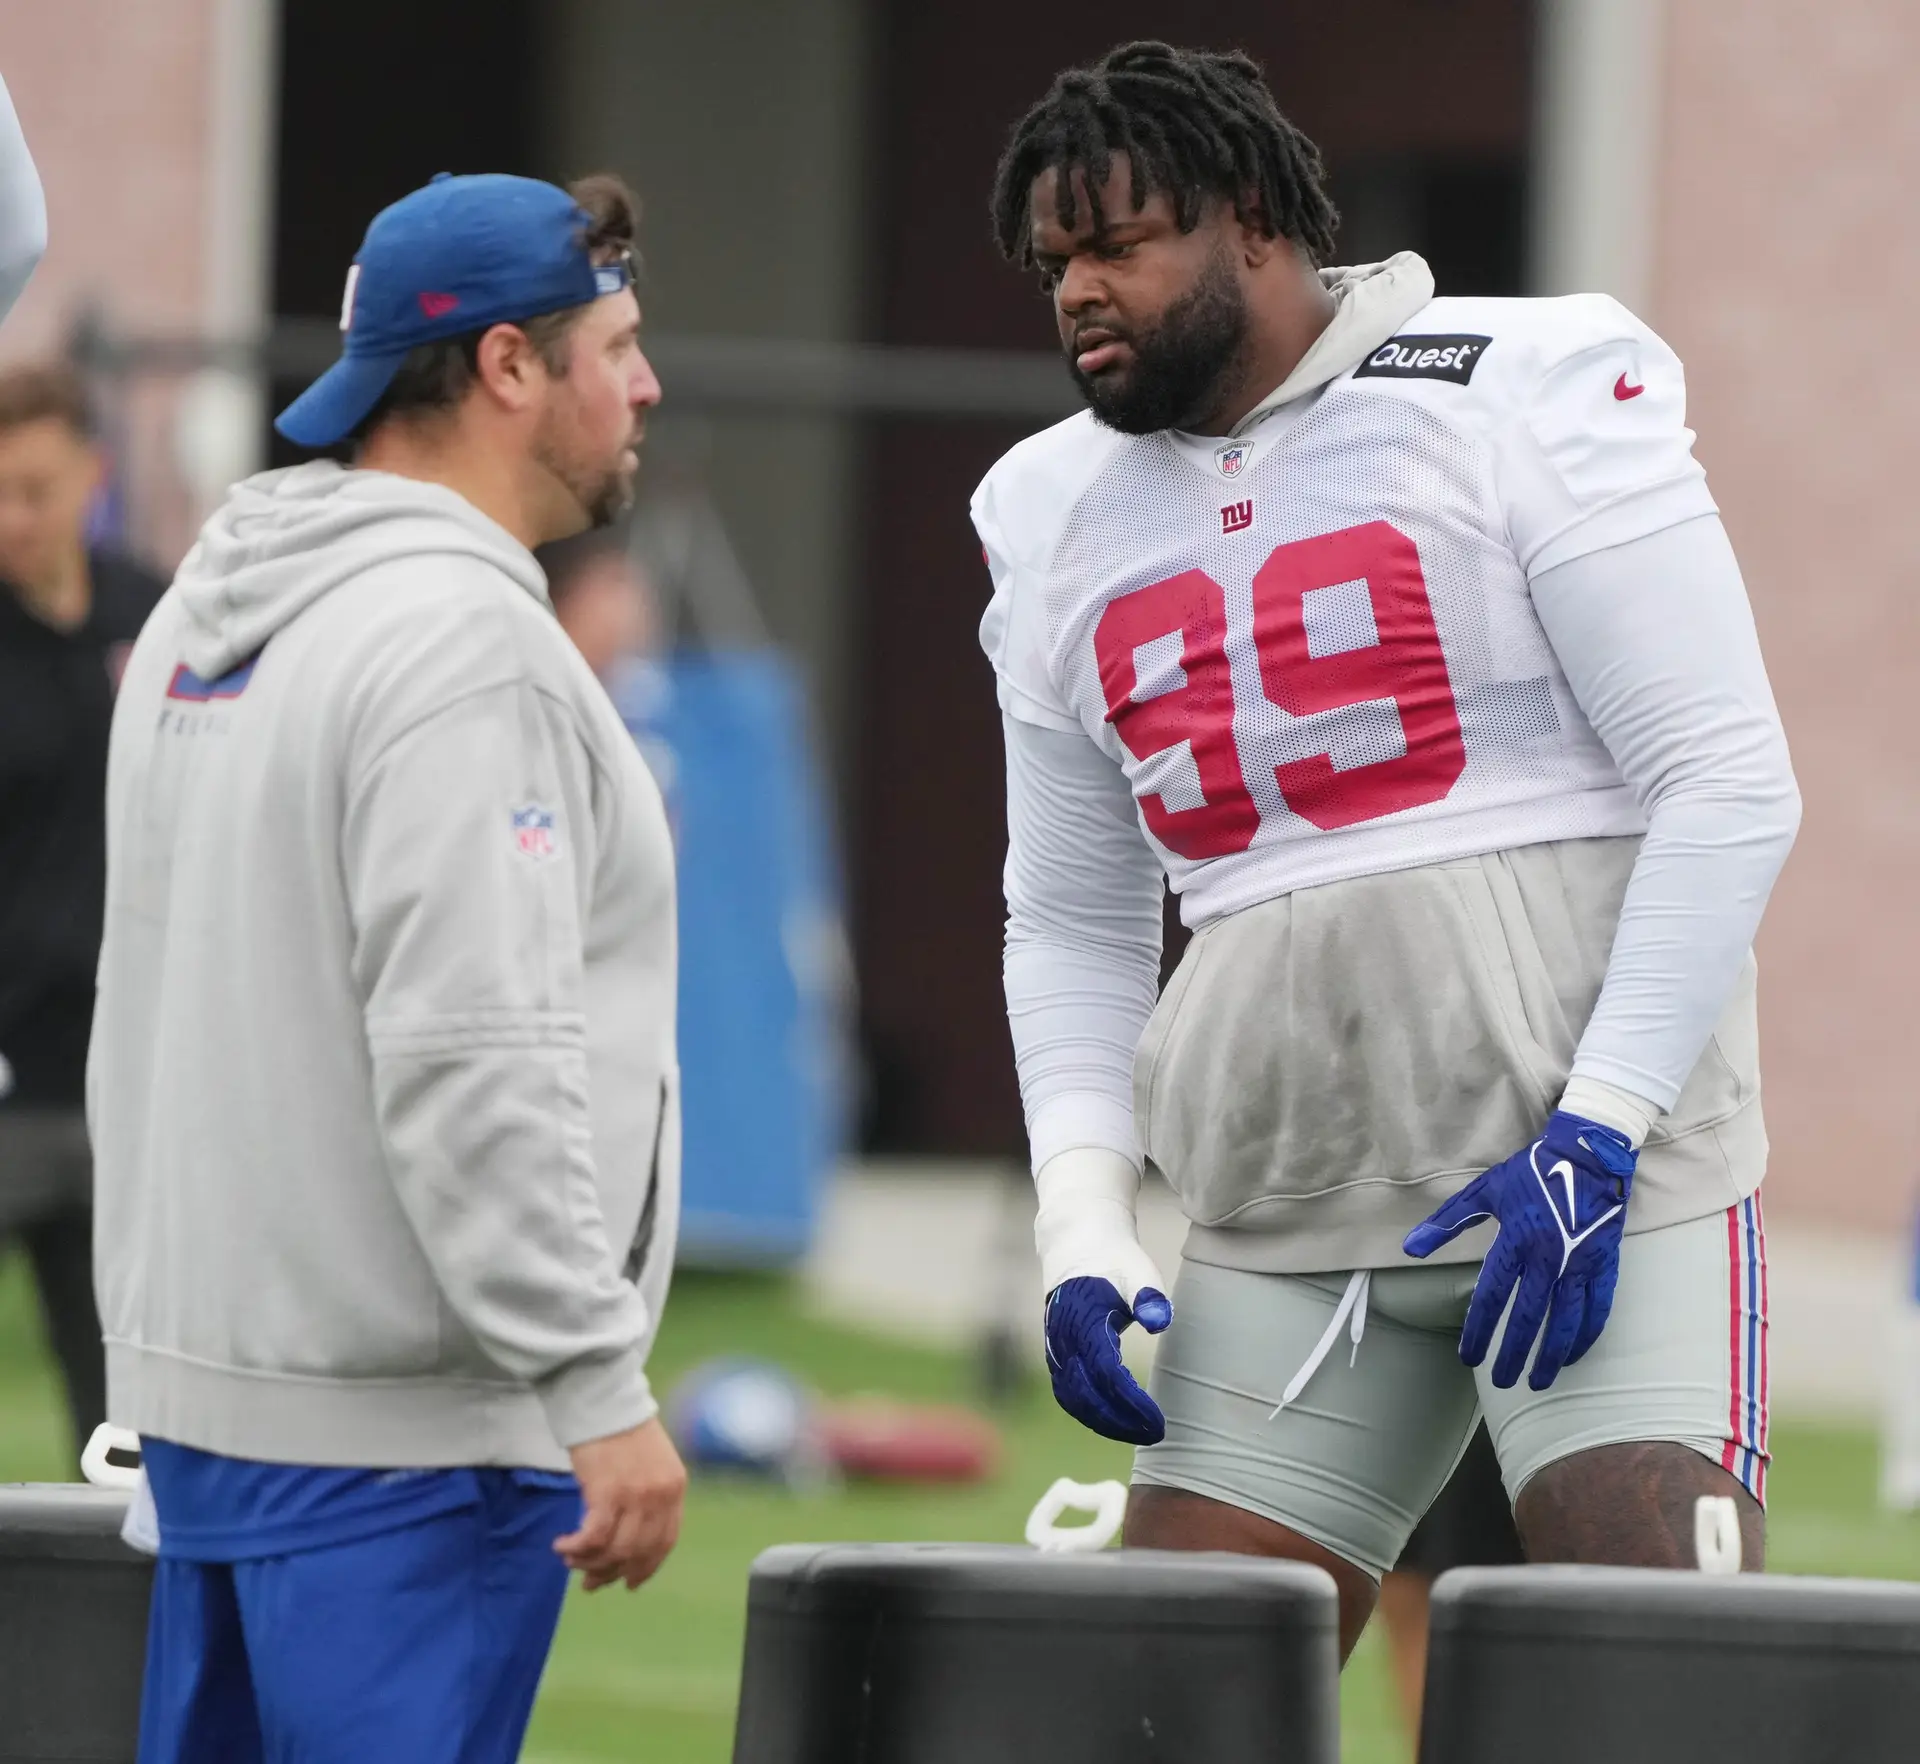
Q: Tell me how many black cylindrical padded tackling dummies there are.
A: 3